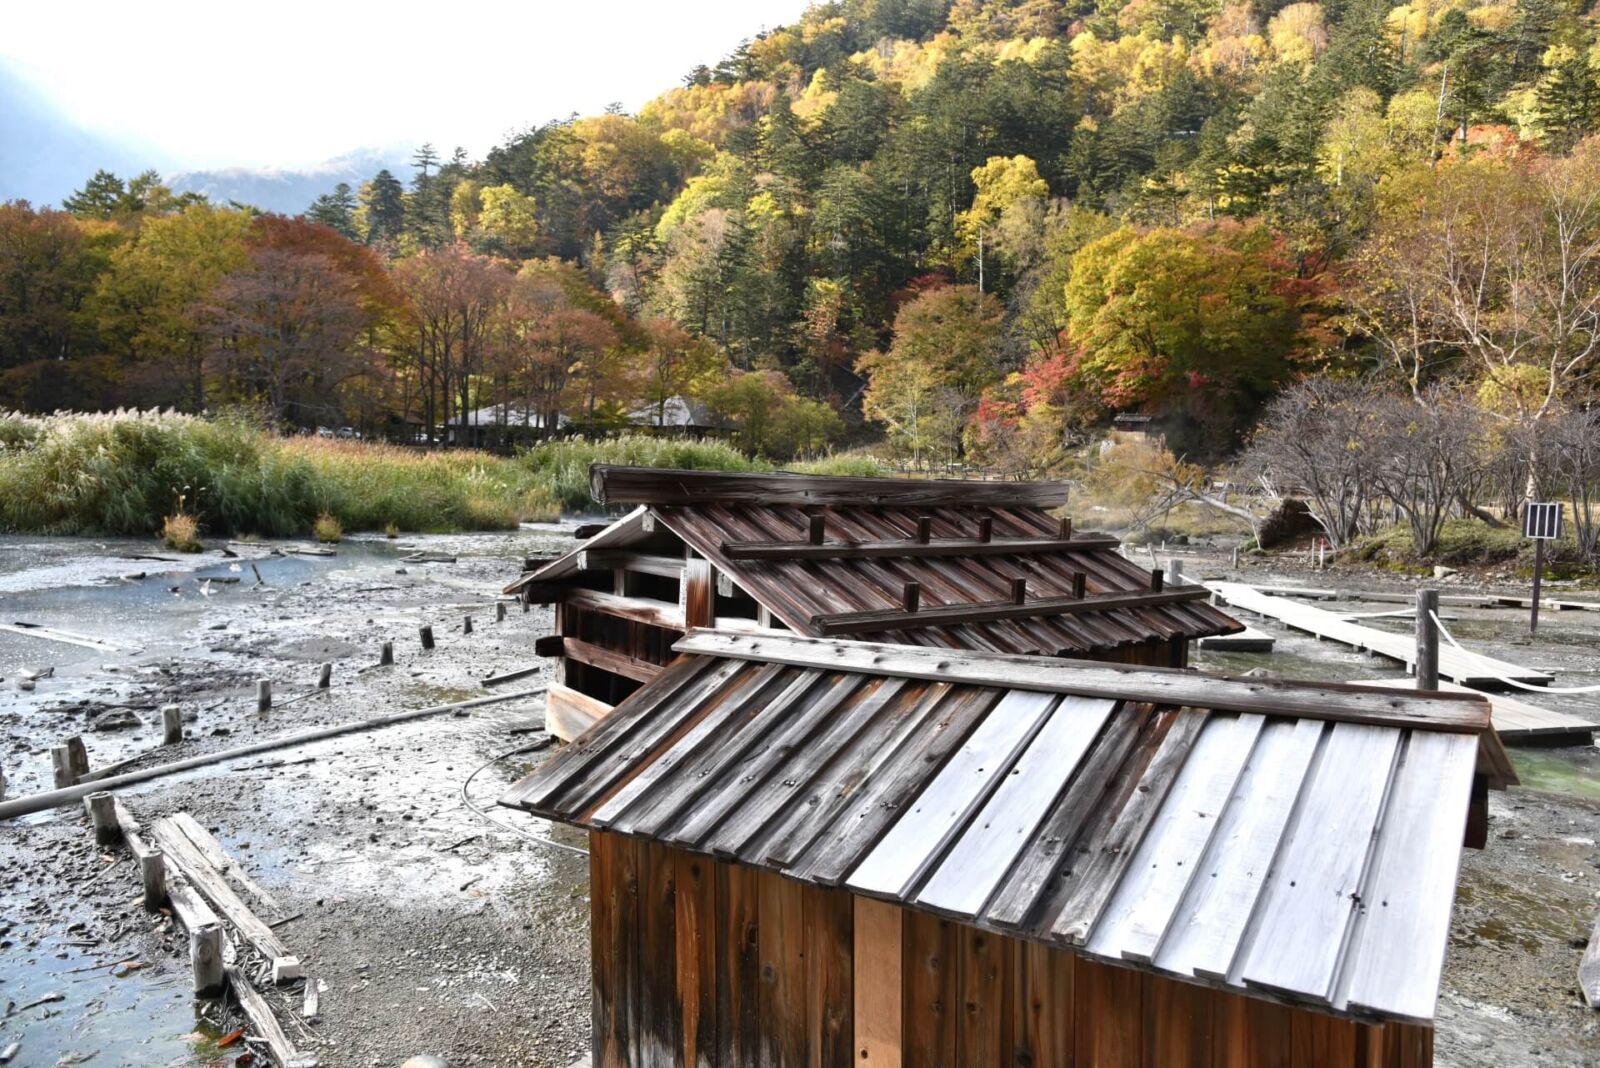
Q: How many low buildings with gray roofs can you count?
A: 2